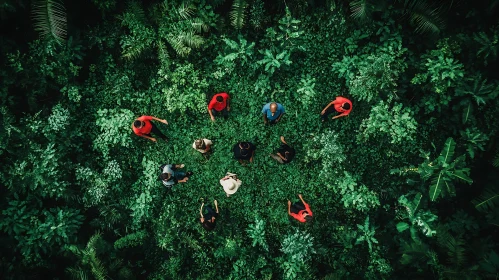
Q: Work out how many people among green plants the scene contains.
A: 11